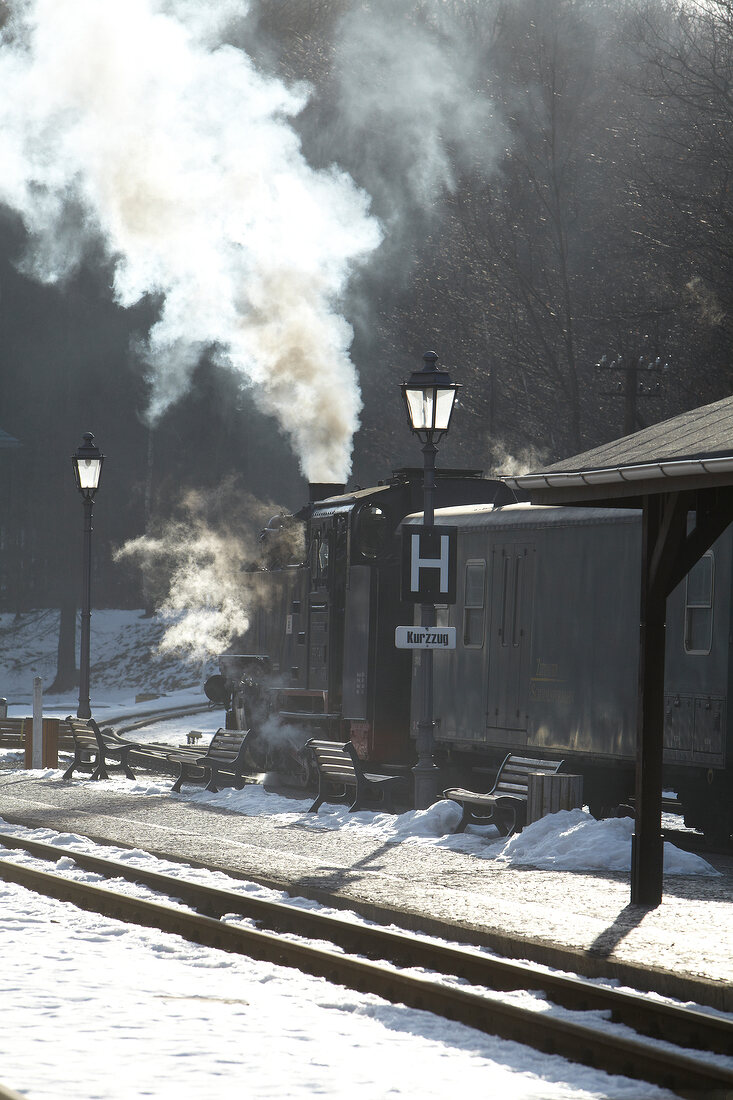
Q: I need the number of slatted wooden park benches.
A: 4